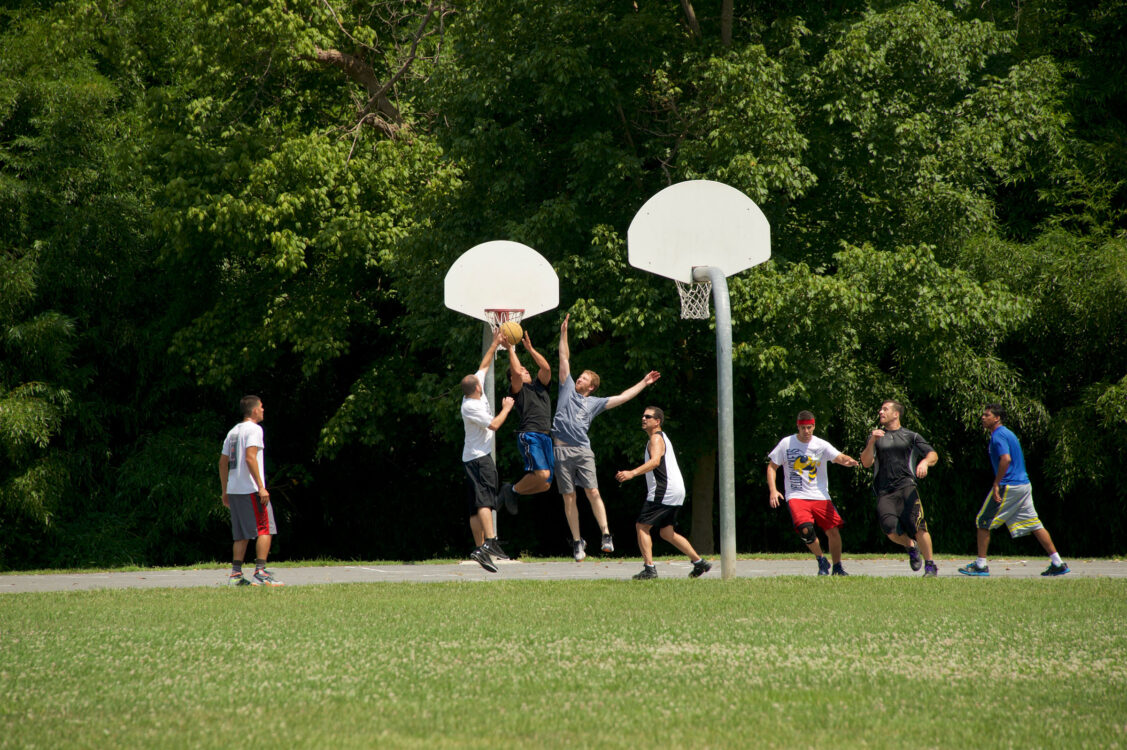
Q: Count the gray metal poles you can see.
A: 2